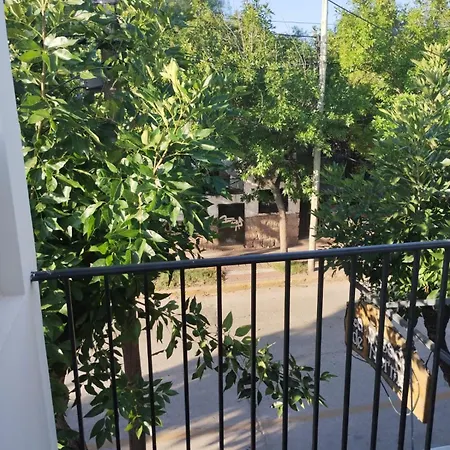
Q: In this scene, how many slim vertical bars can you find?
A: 12